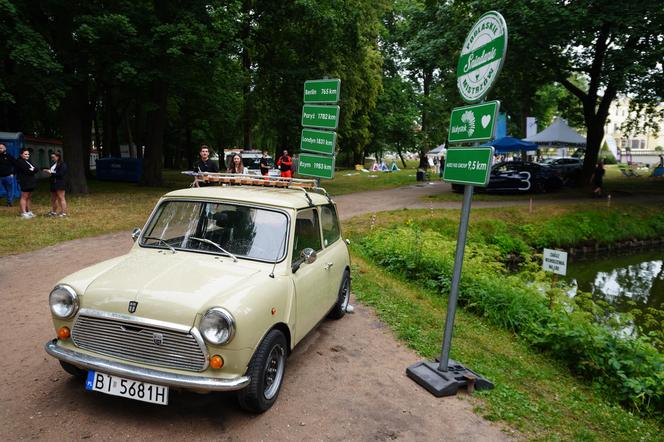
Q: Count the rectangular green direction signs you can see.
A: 6